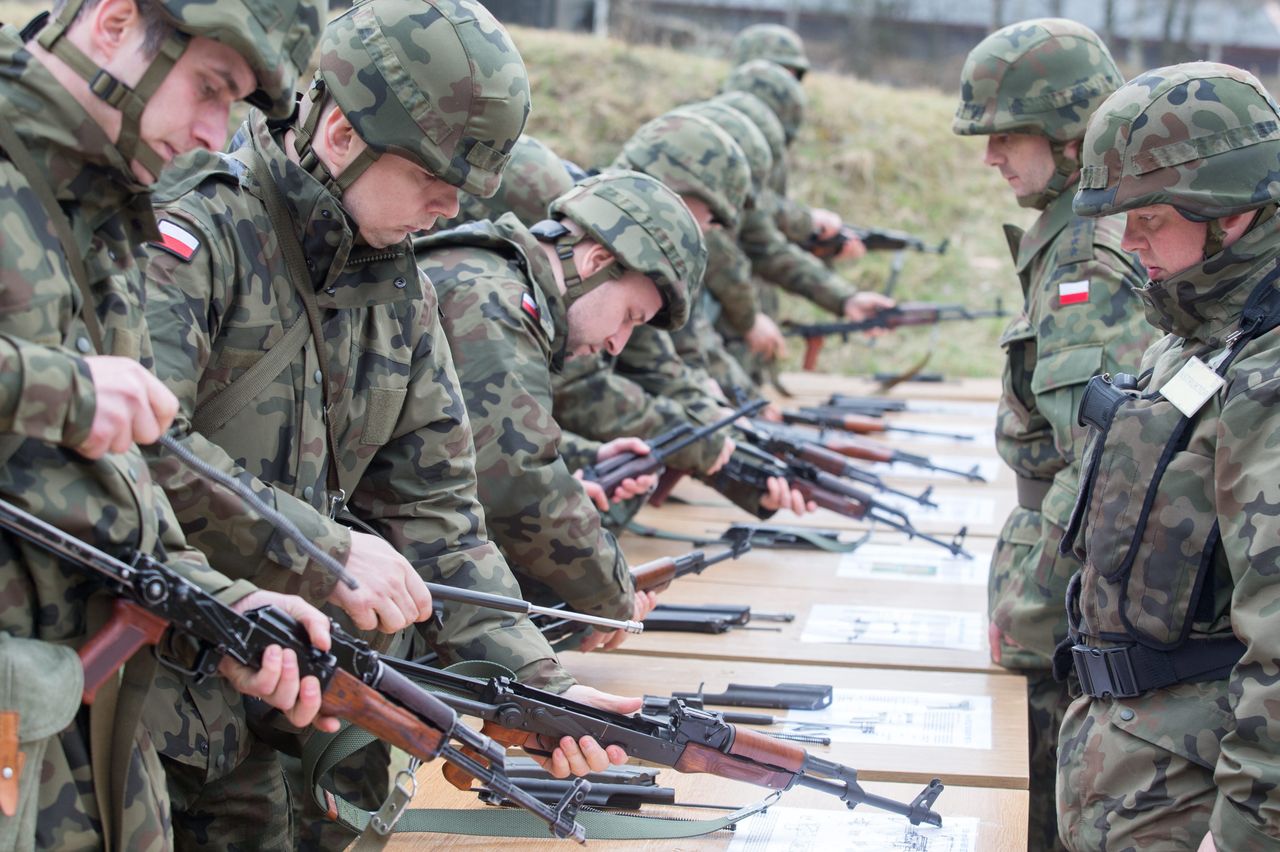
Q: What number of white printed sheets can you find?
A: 8